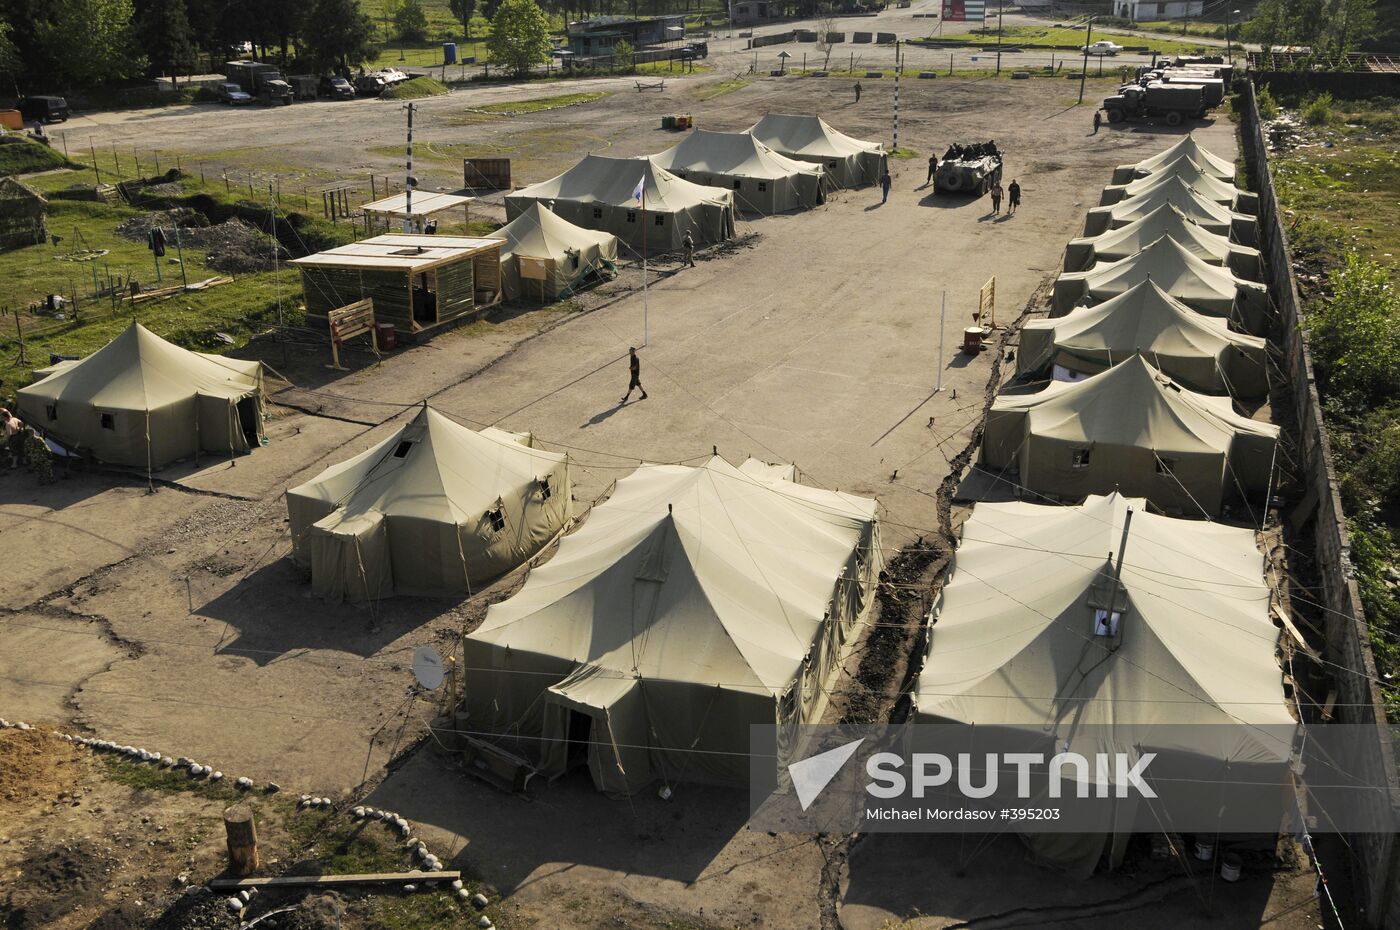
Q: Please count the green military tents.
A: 15